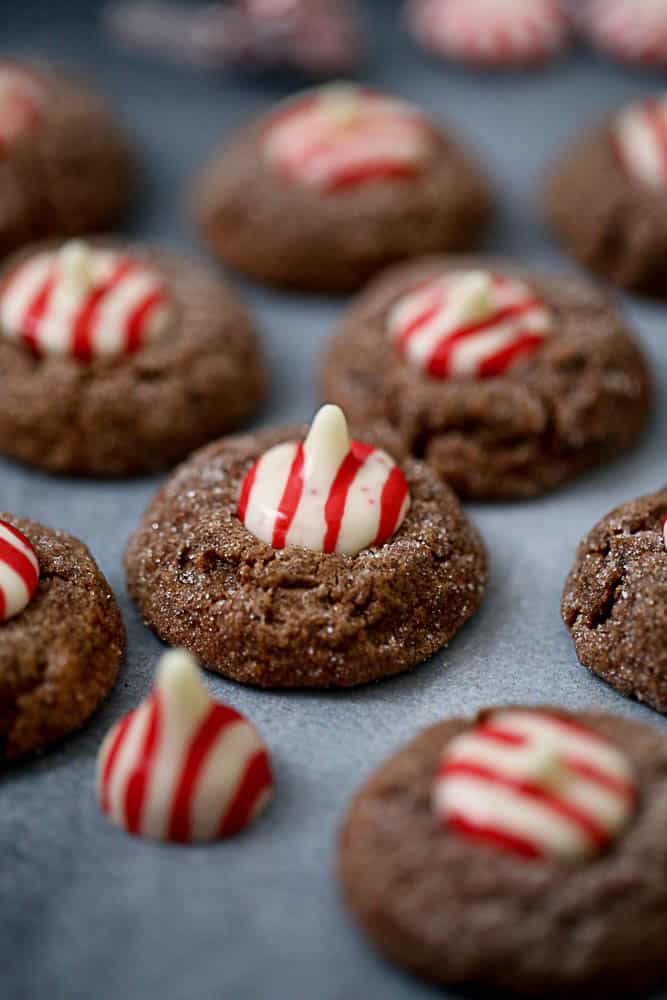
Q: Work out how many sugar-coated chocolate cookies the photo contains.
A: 9